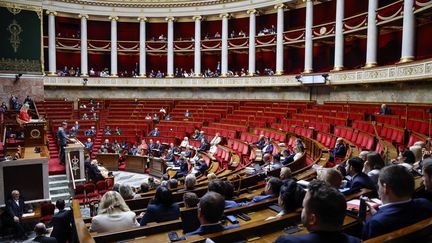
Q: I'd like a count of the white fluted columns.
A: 13